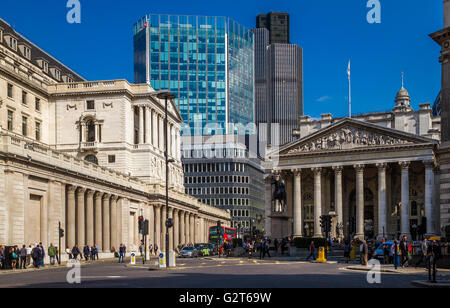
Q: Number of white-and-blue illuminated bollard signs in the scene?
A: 2